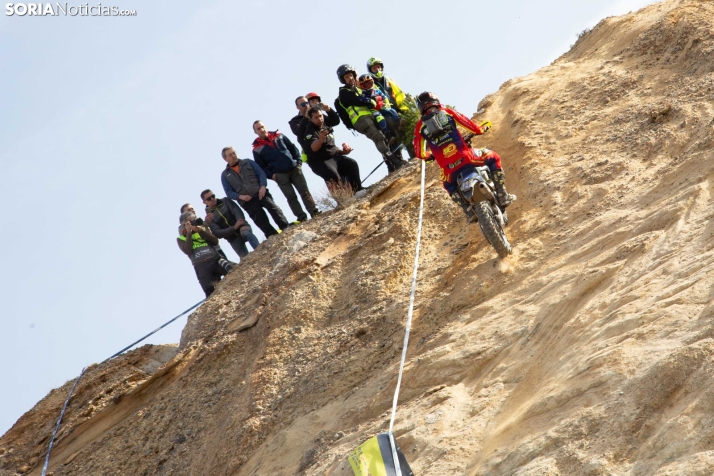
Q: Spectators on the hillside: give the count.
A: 11